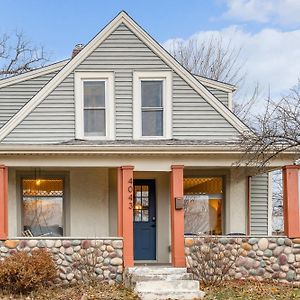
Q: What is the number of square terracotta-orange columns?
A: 4